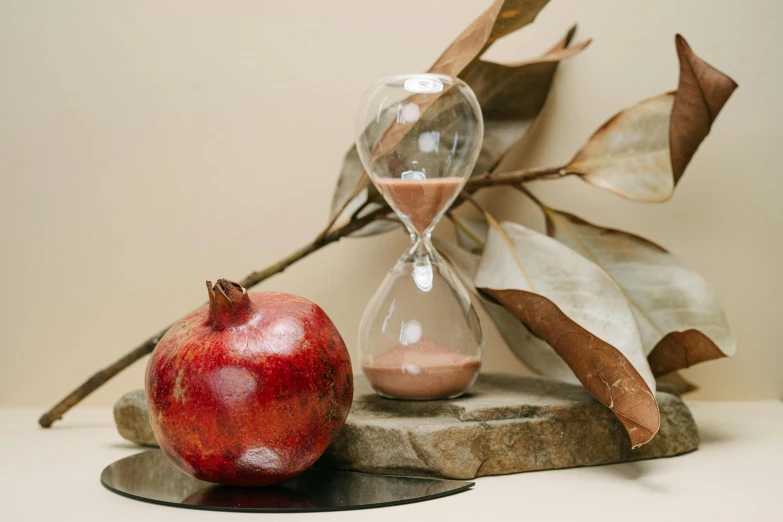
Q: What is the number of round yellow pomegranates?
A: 0